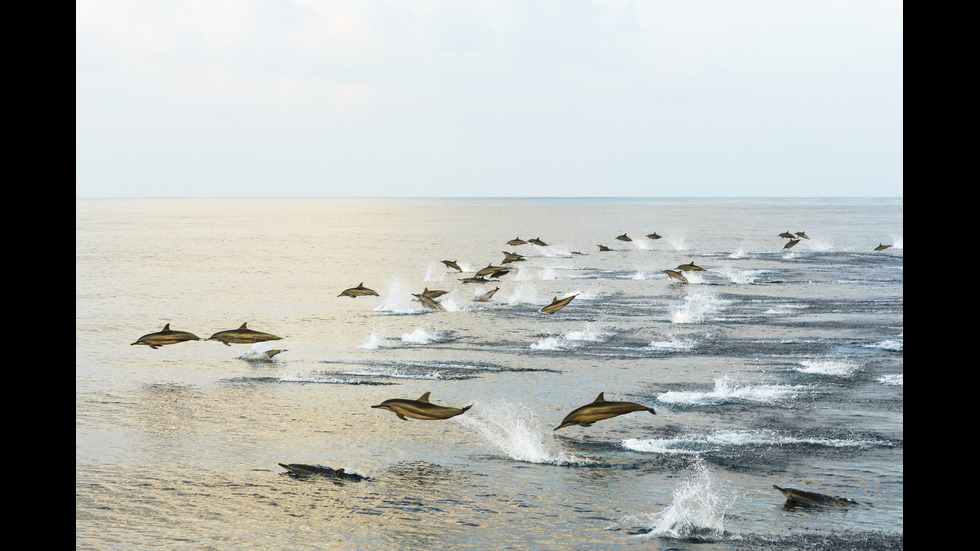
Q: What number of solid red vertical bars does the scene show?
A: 0